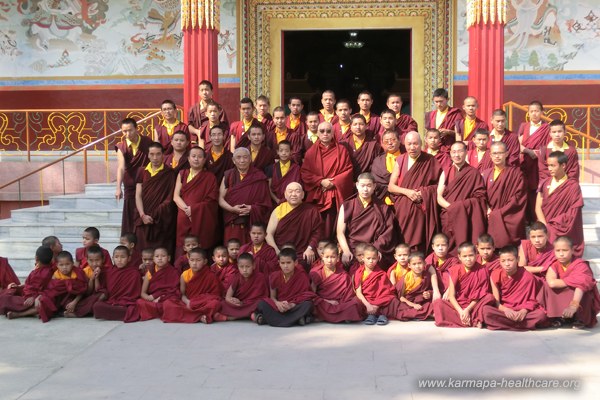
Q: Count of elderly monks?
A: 4